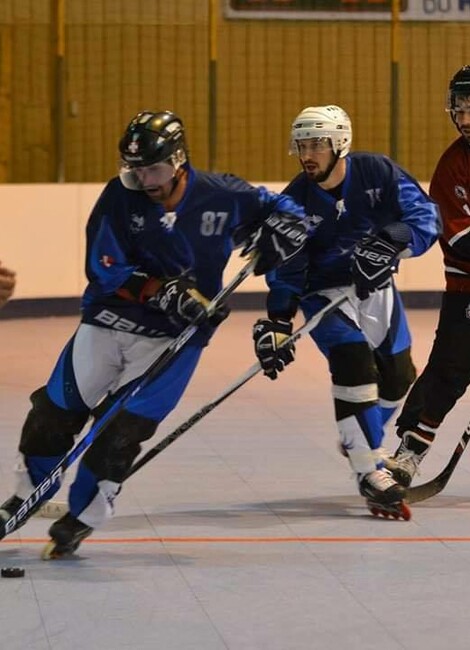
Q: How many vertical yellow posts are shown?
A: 3